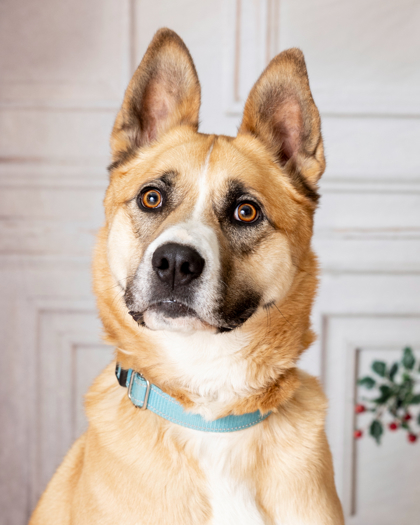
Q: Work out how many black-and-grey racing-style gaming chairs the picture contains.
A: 0